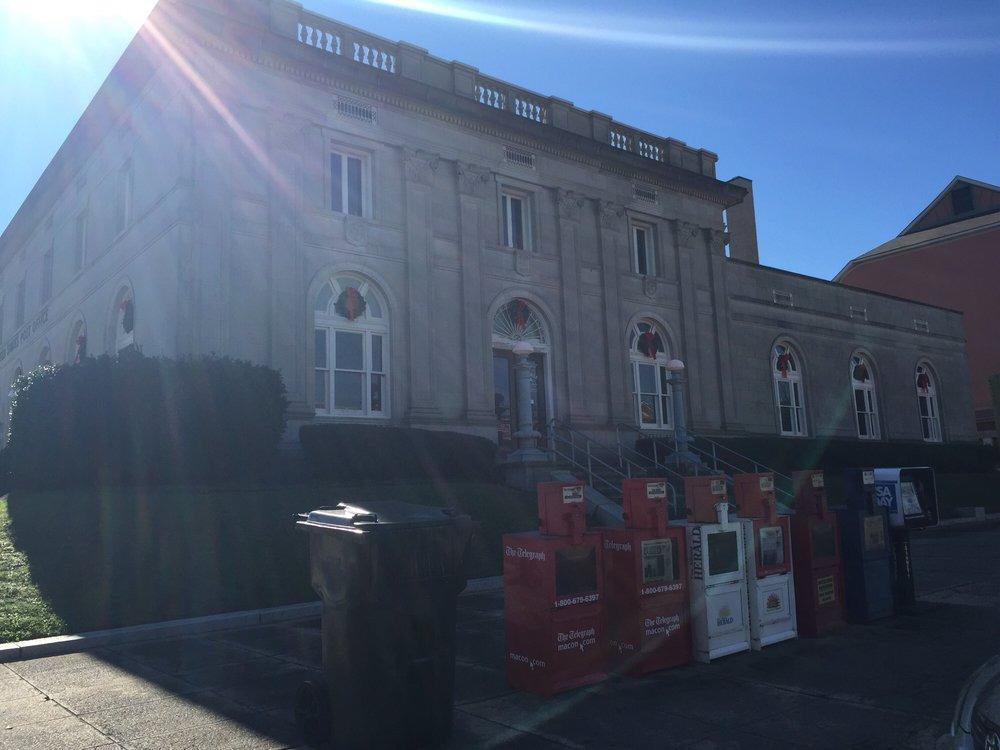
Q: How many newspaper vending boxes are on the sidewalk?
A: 7